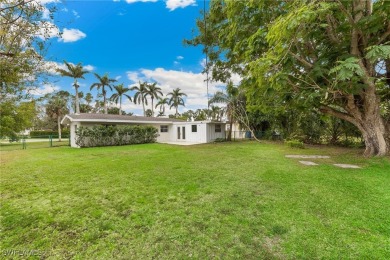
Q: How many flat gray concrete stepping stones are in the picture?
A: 3